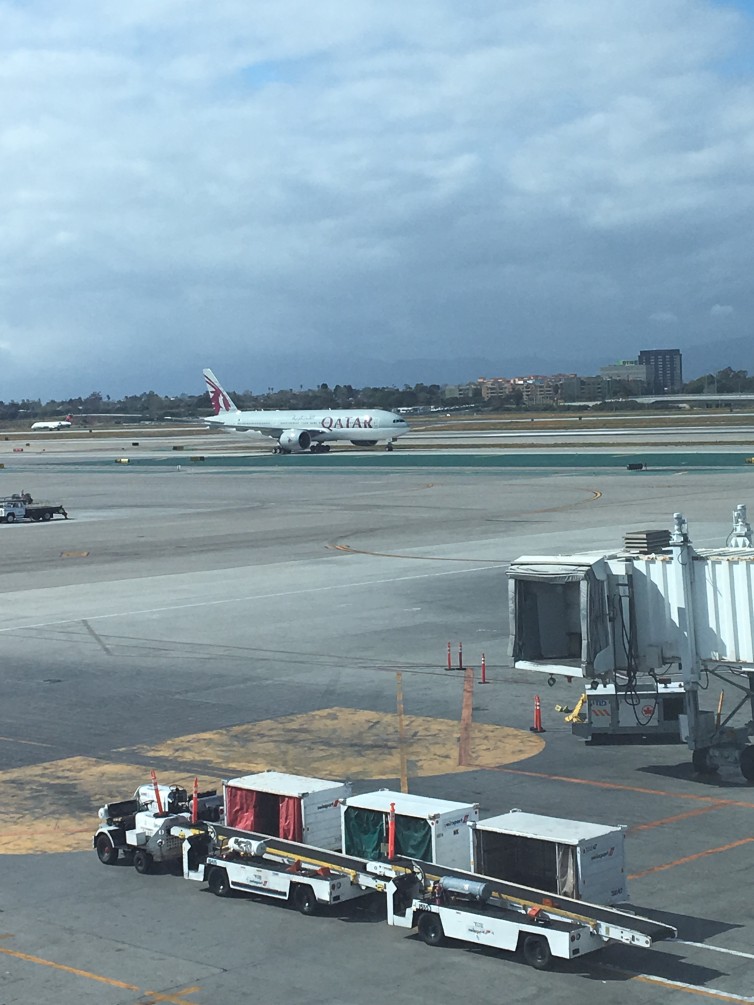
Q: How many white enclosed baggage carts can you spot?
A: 3